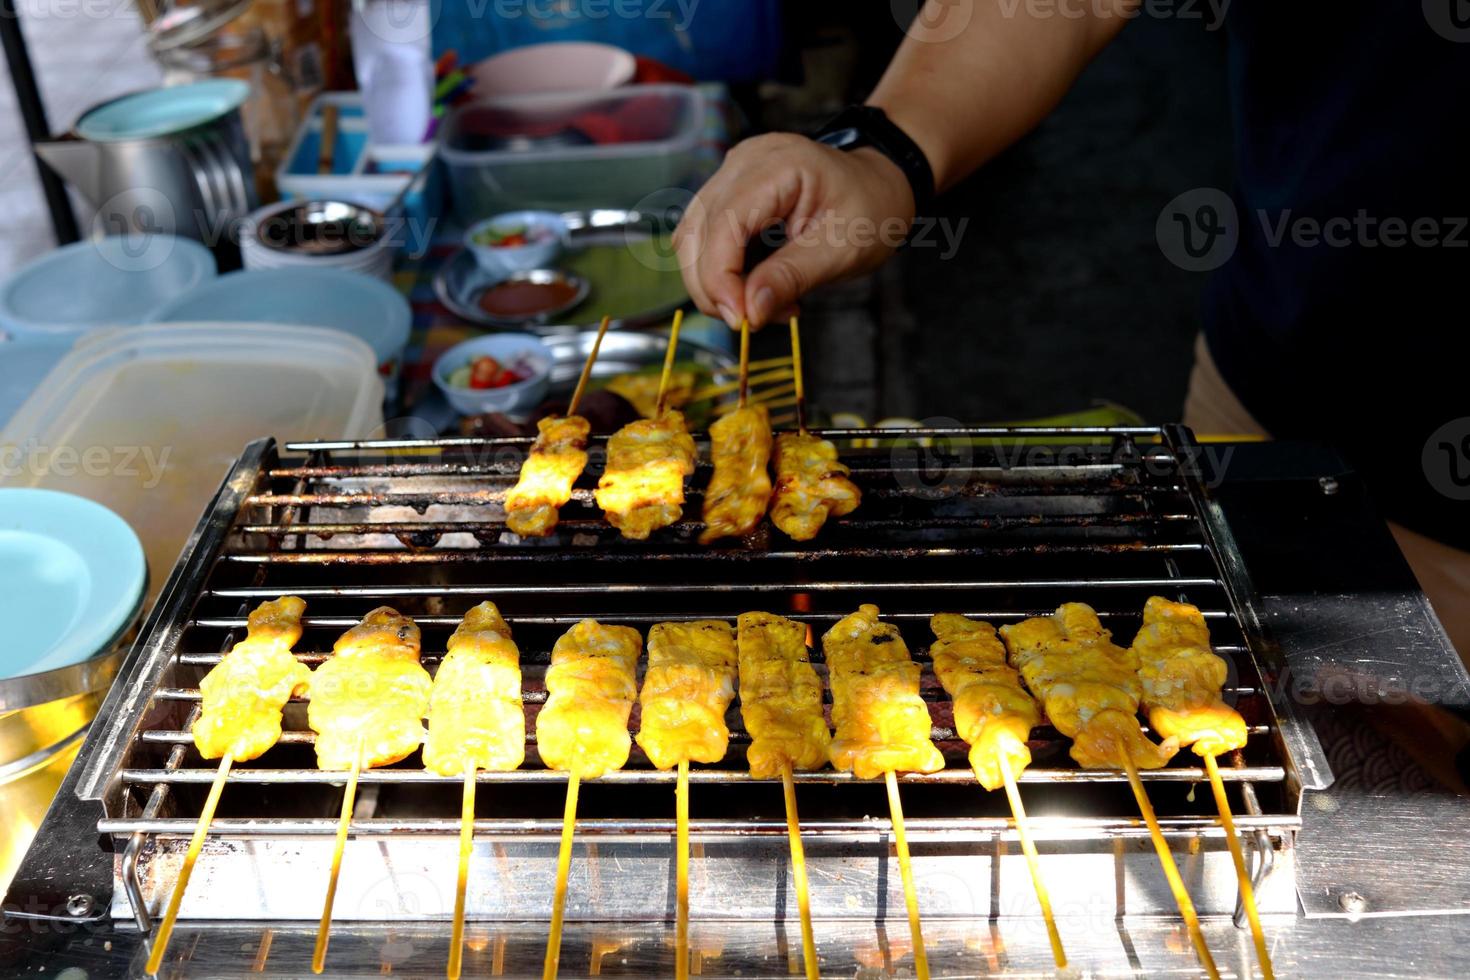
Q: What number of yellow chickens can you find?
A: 14